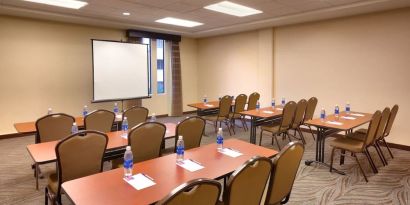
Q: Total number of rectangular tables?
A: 6